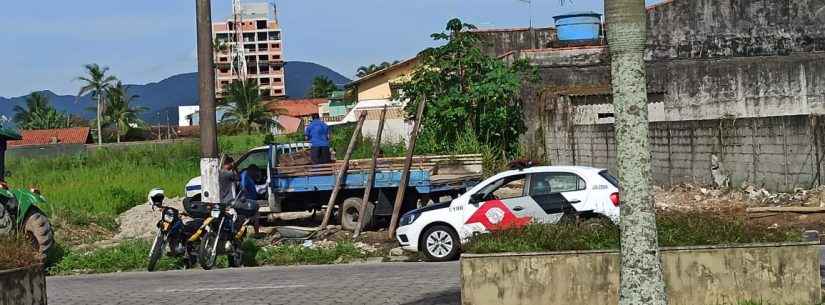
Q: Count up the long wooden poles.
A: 3